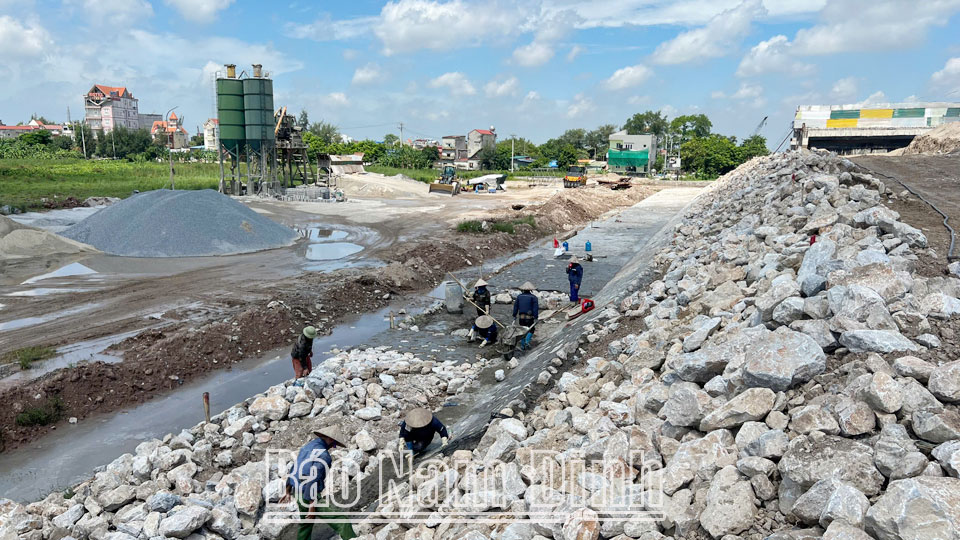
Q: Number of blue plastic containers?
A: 2